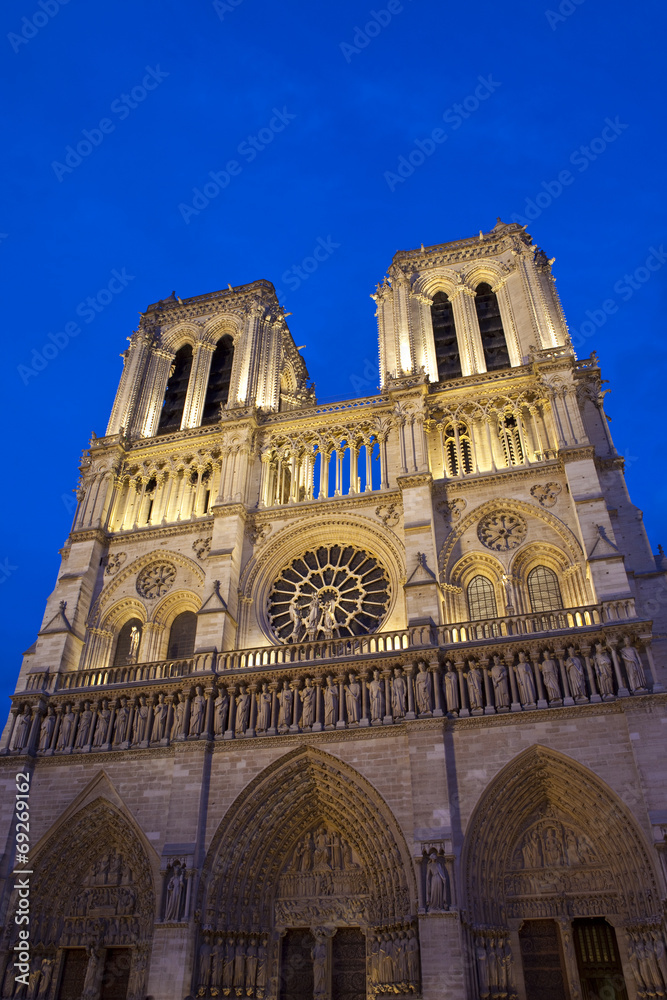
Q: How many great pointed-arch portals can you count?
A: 3